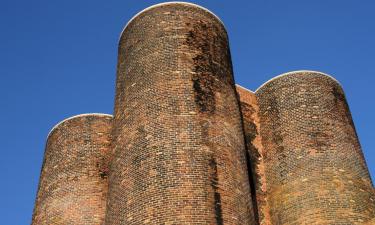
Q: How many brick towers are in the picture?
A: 3